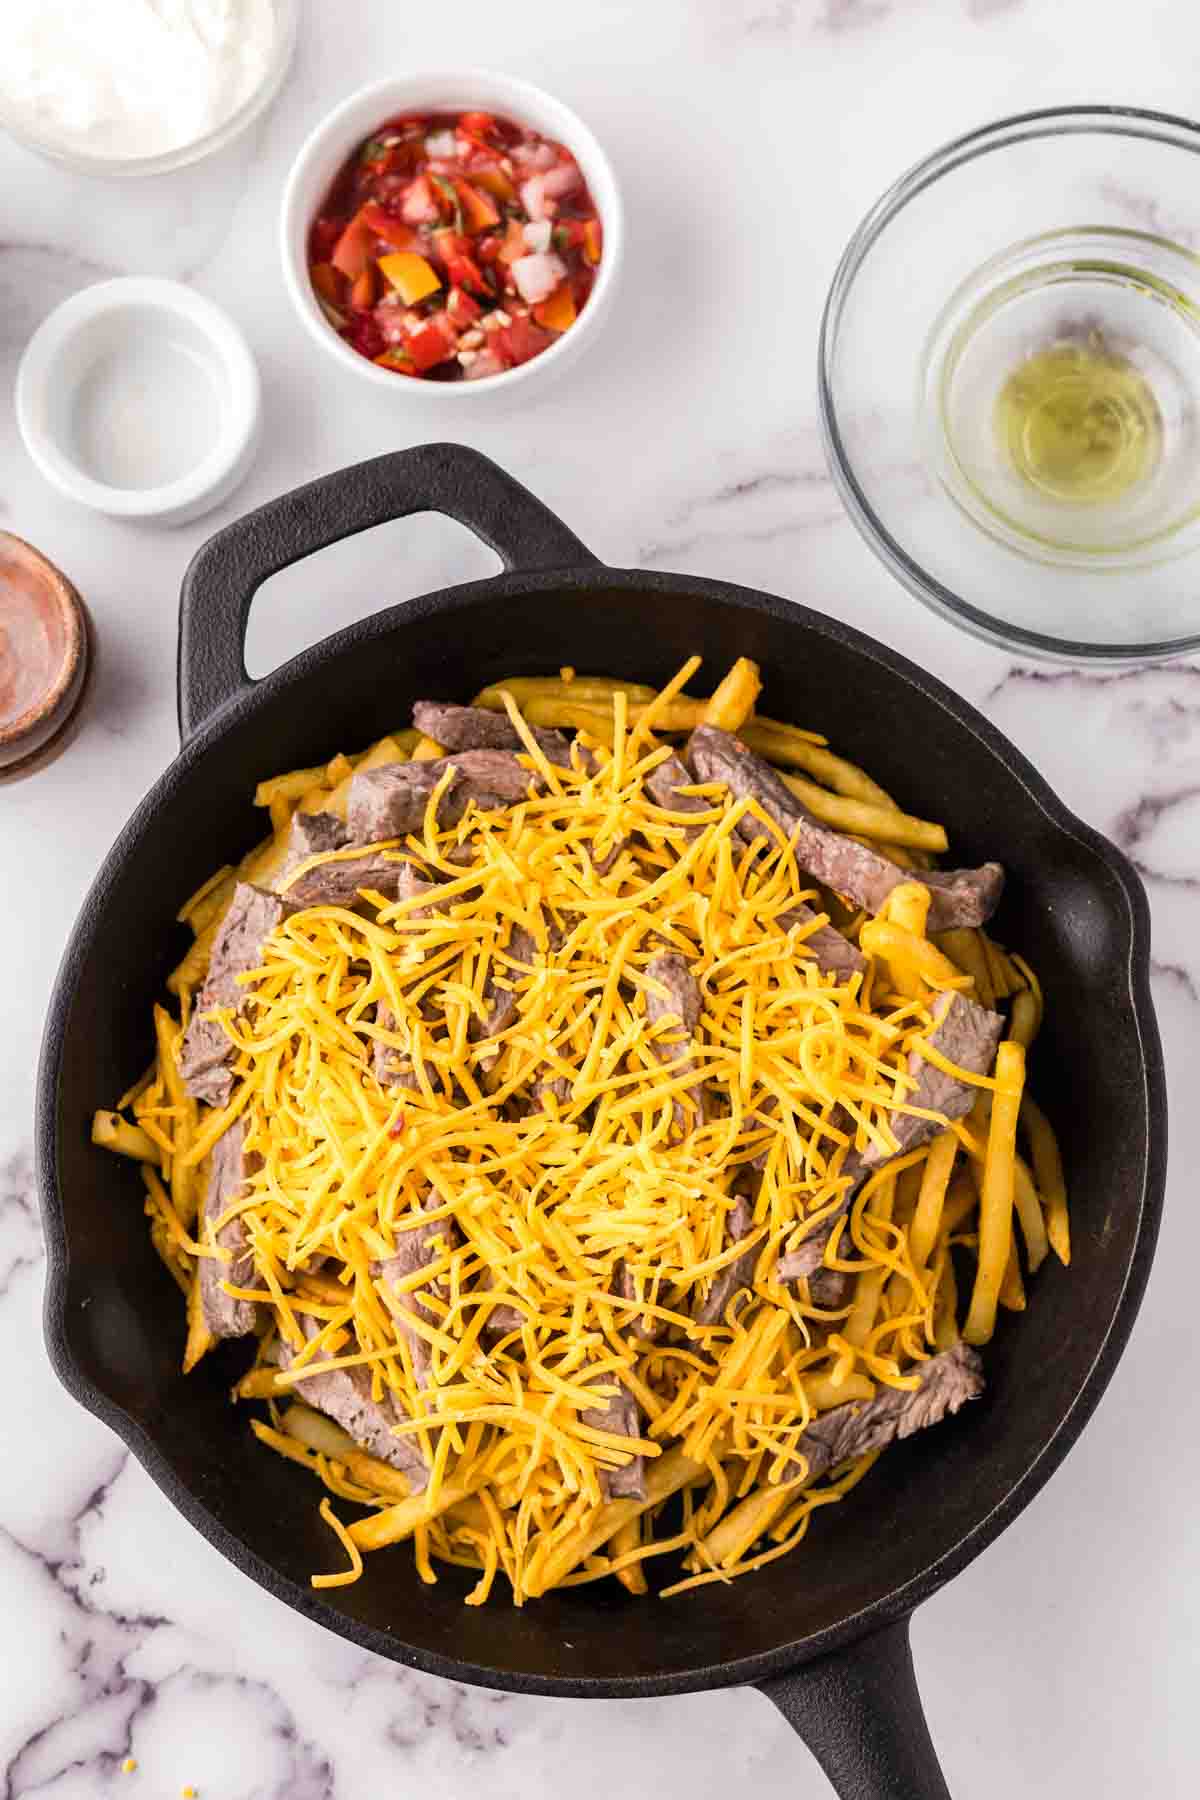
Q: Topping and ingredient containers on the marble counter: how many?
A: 5